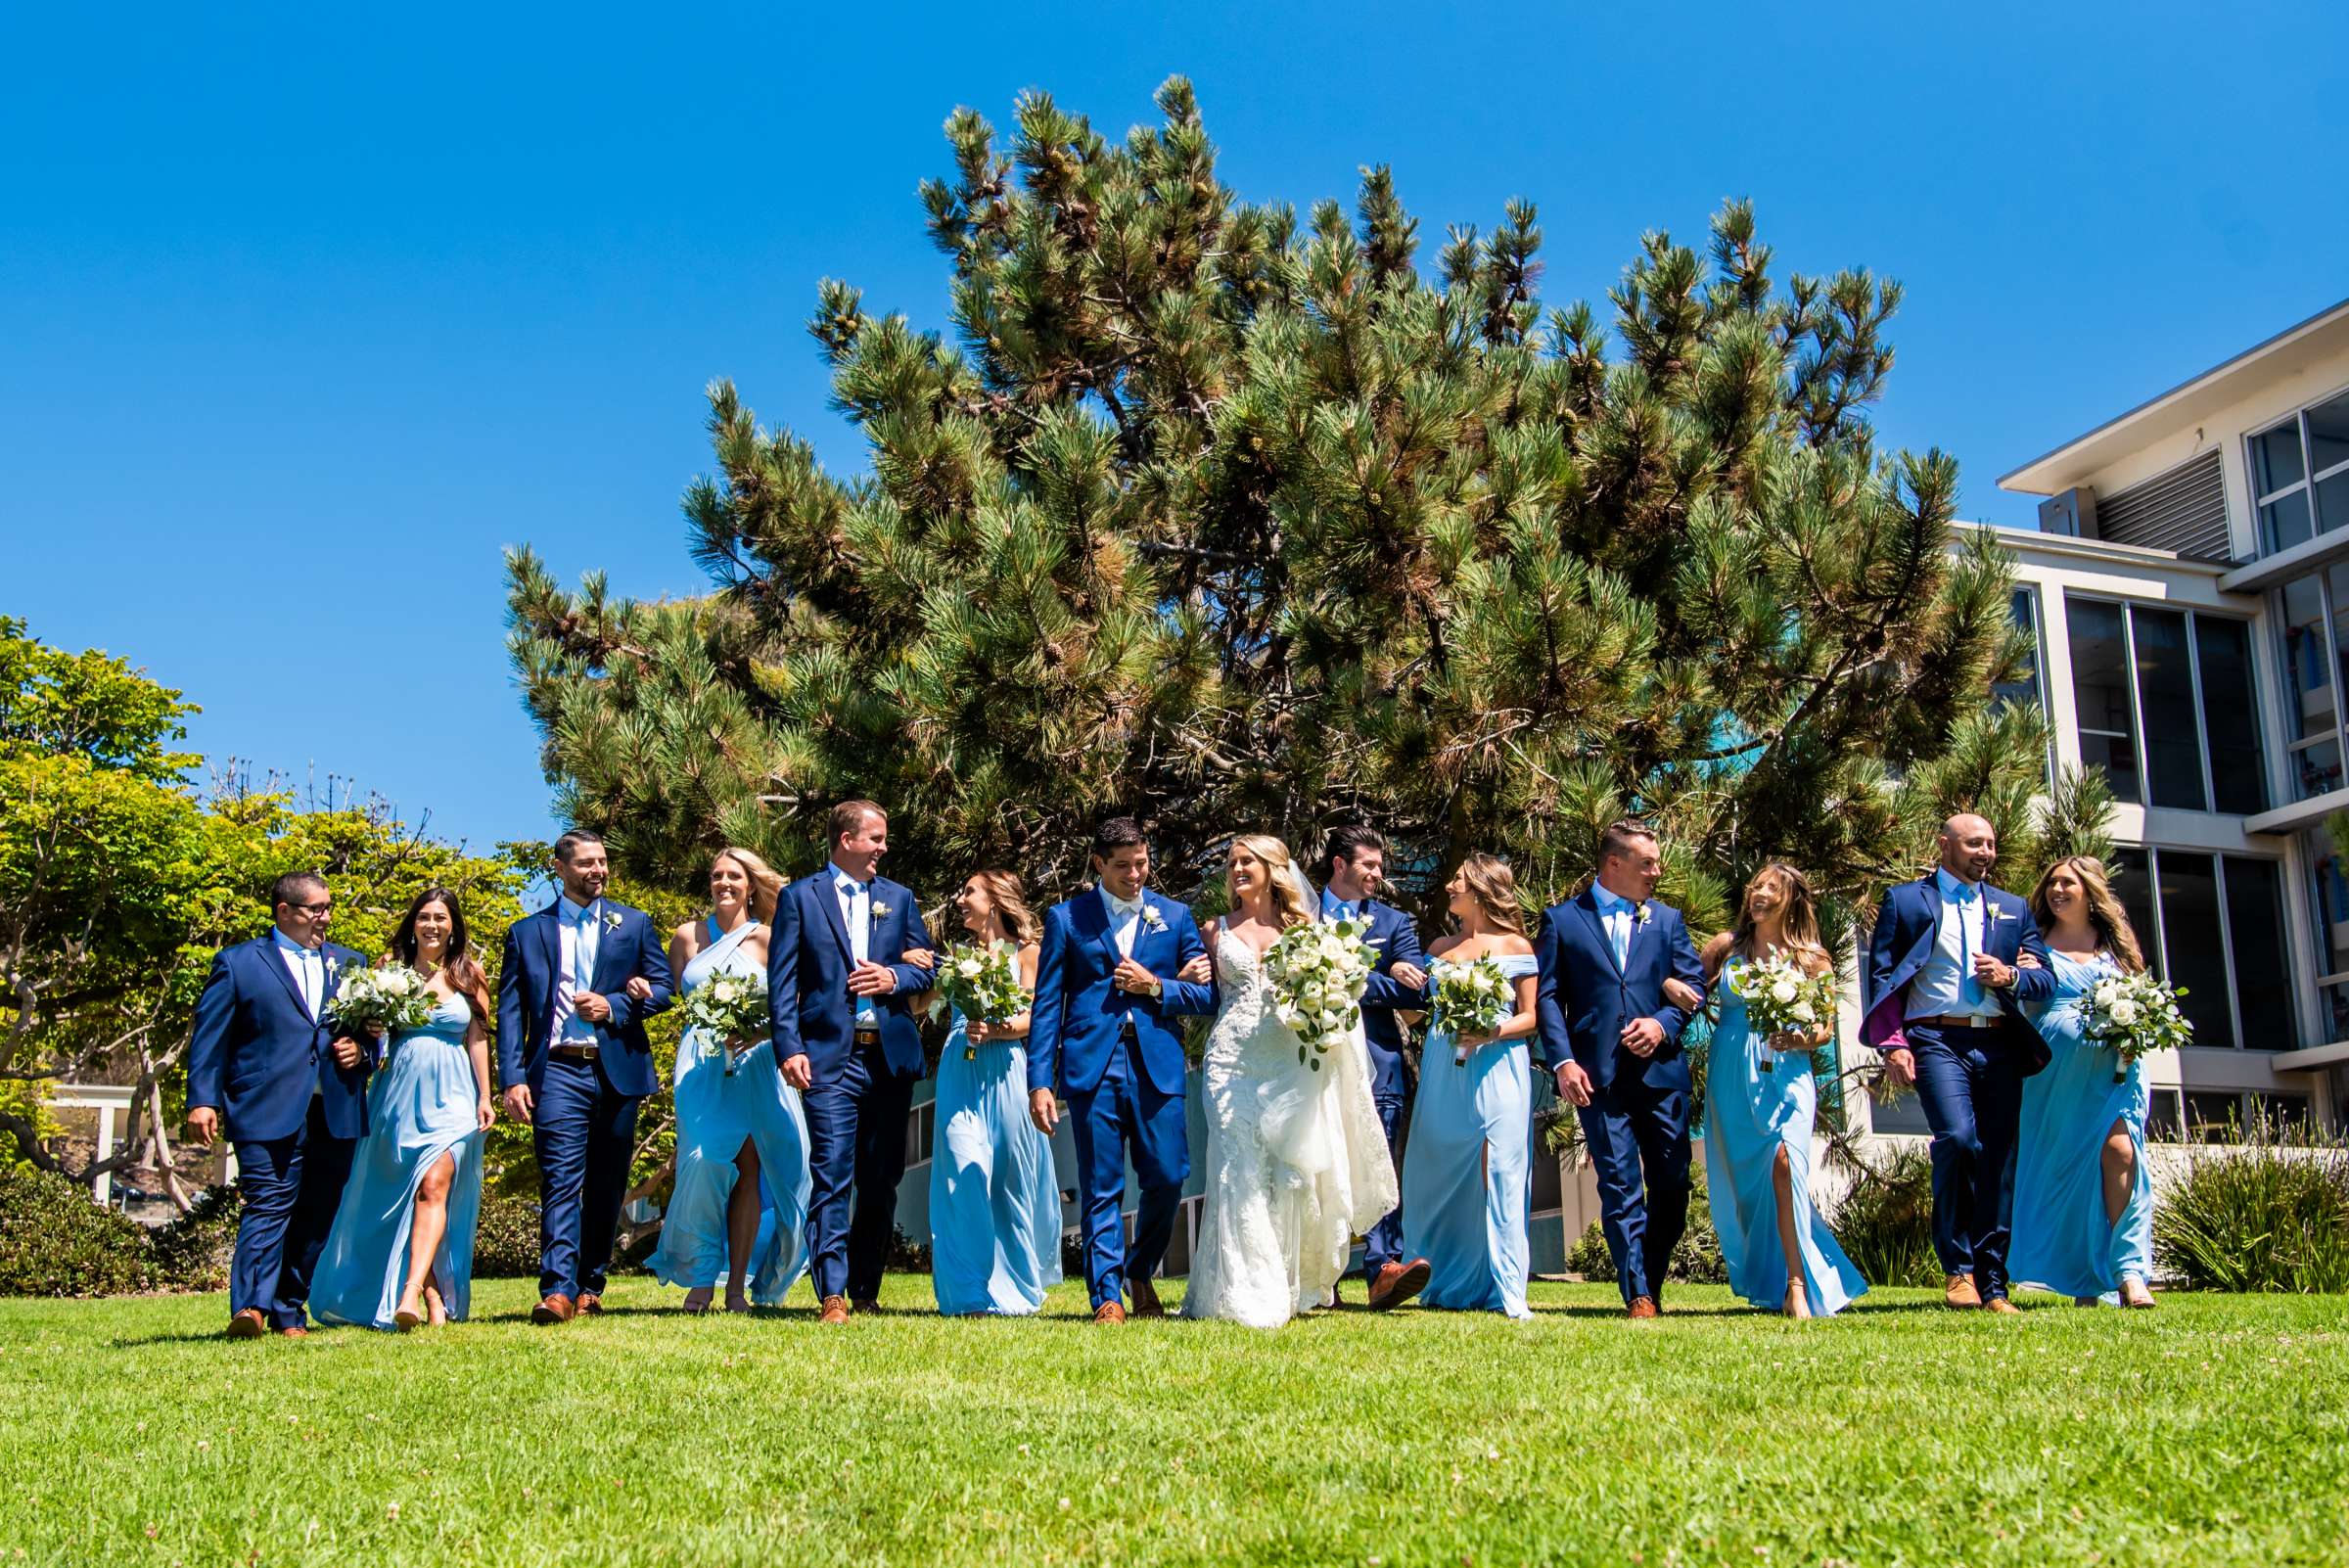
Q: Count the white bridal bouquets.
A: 7